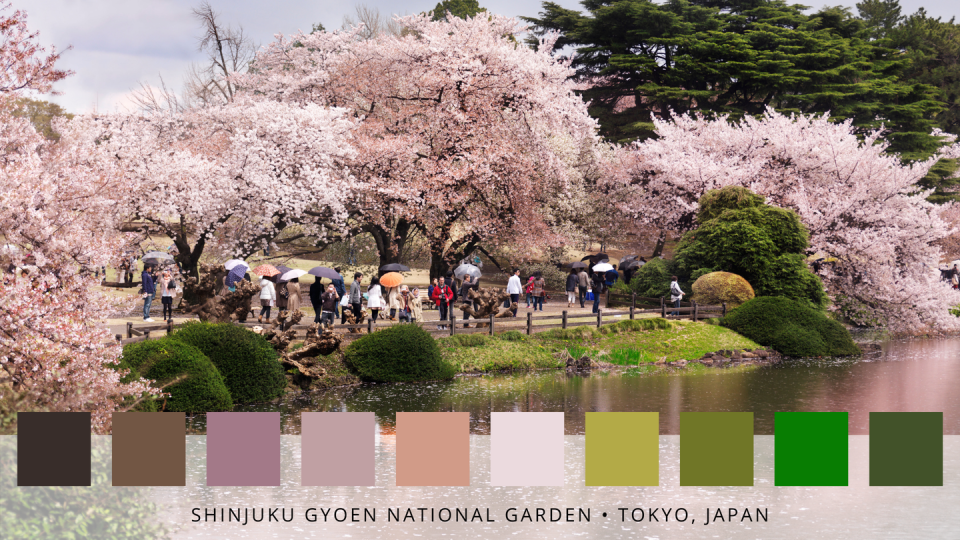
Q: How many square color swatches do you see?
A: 10